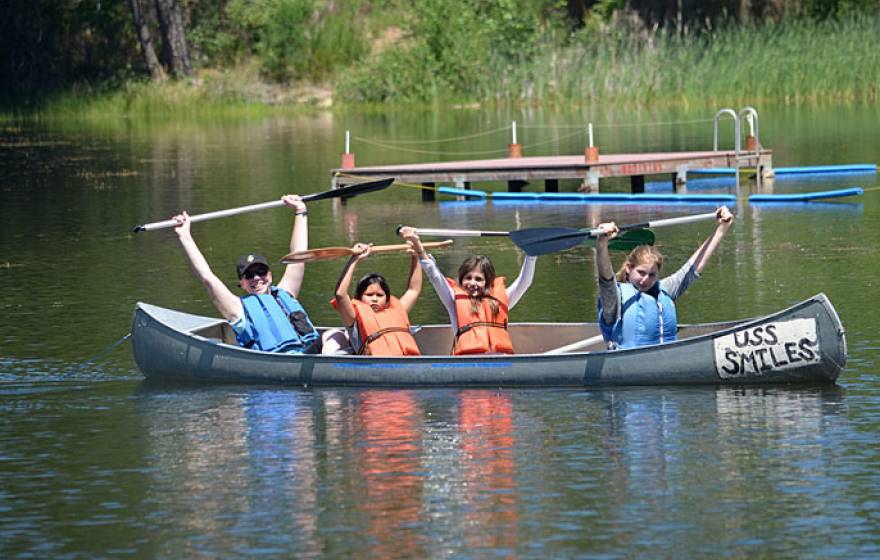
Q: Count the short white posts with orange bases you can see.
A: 4